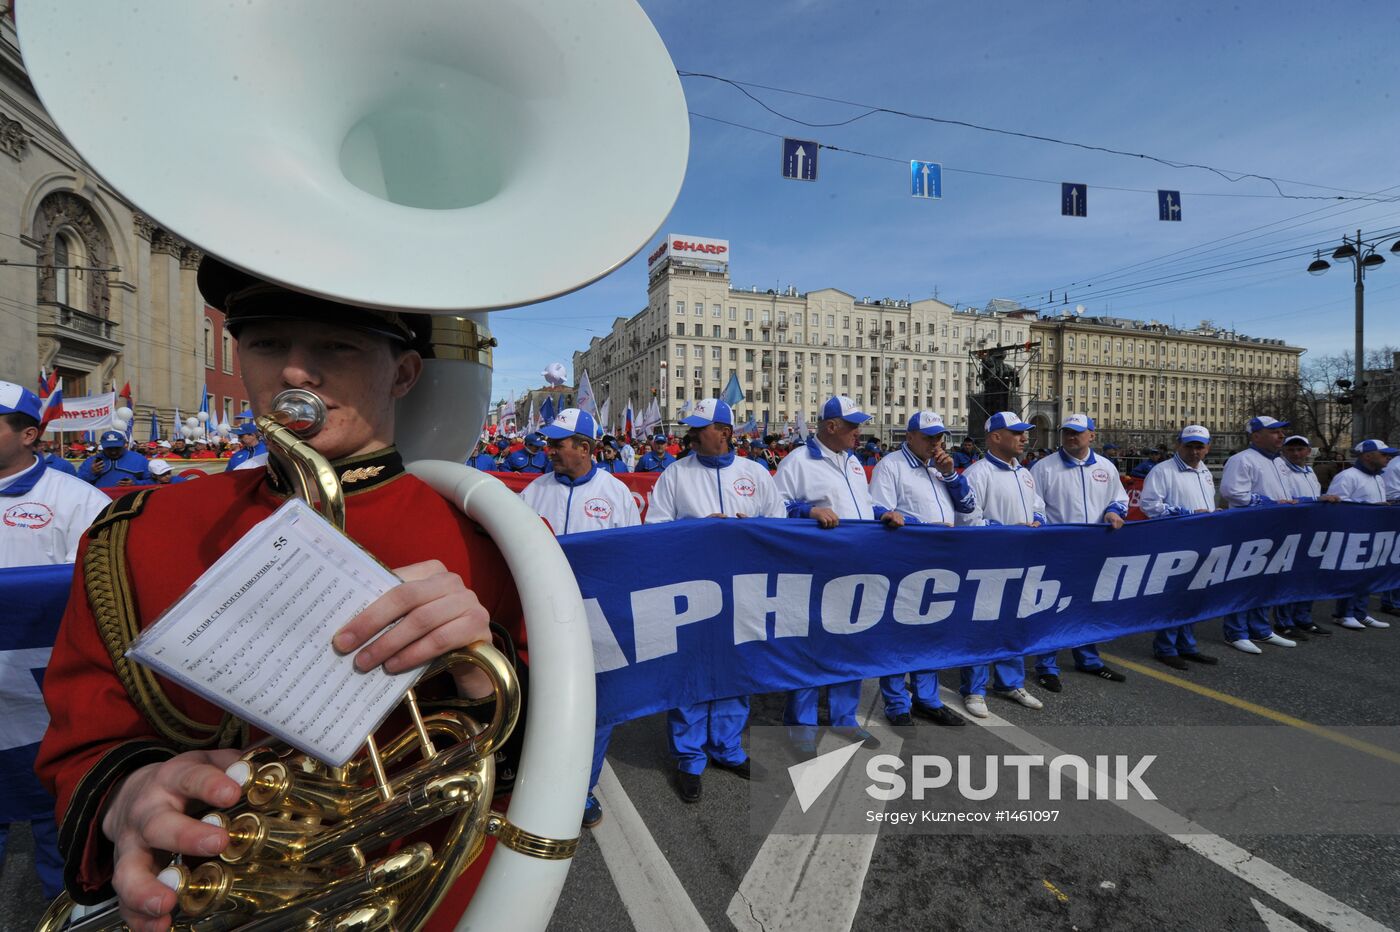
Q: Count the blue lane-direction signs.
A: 4